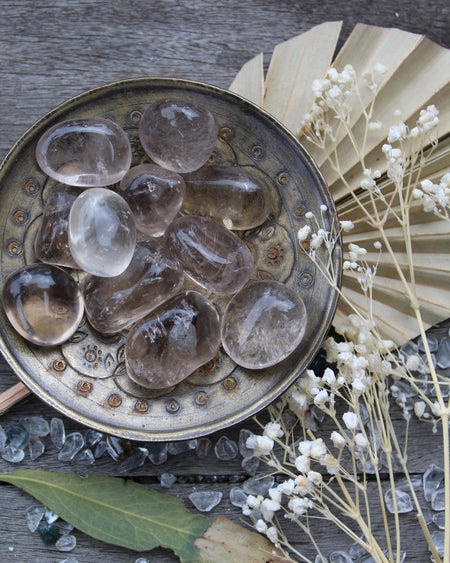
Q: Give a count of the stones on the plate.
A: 11